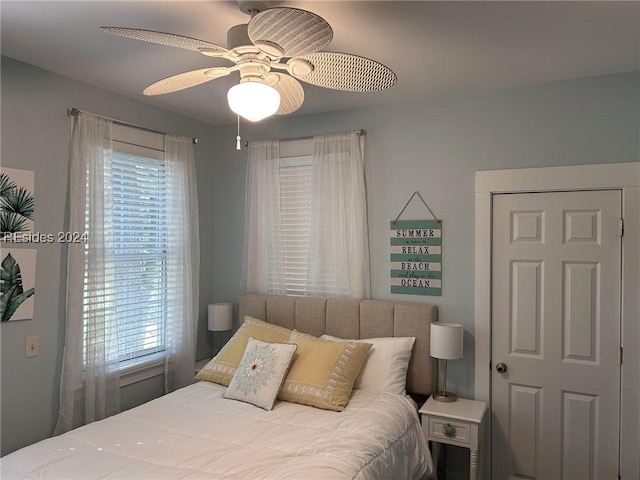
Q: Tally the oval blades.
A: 5